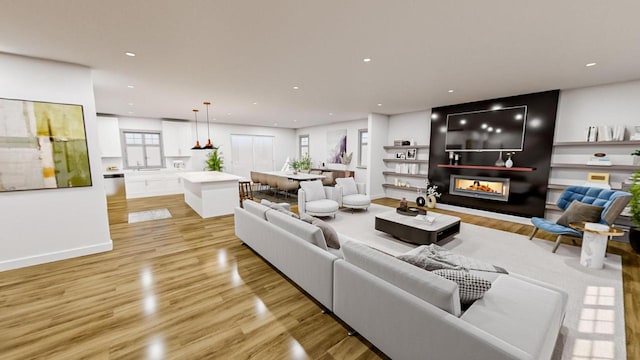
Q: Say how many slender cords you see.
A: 2